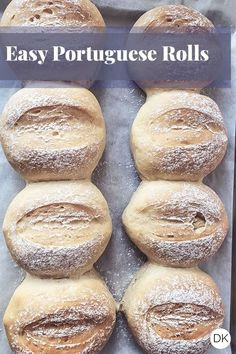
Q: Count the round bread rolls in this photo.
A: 8